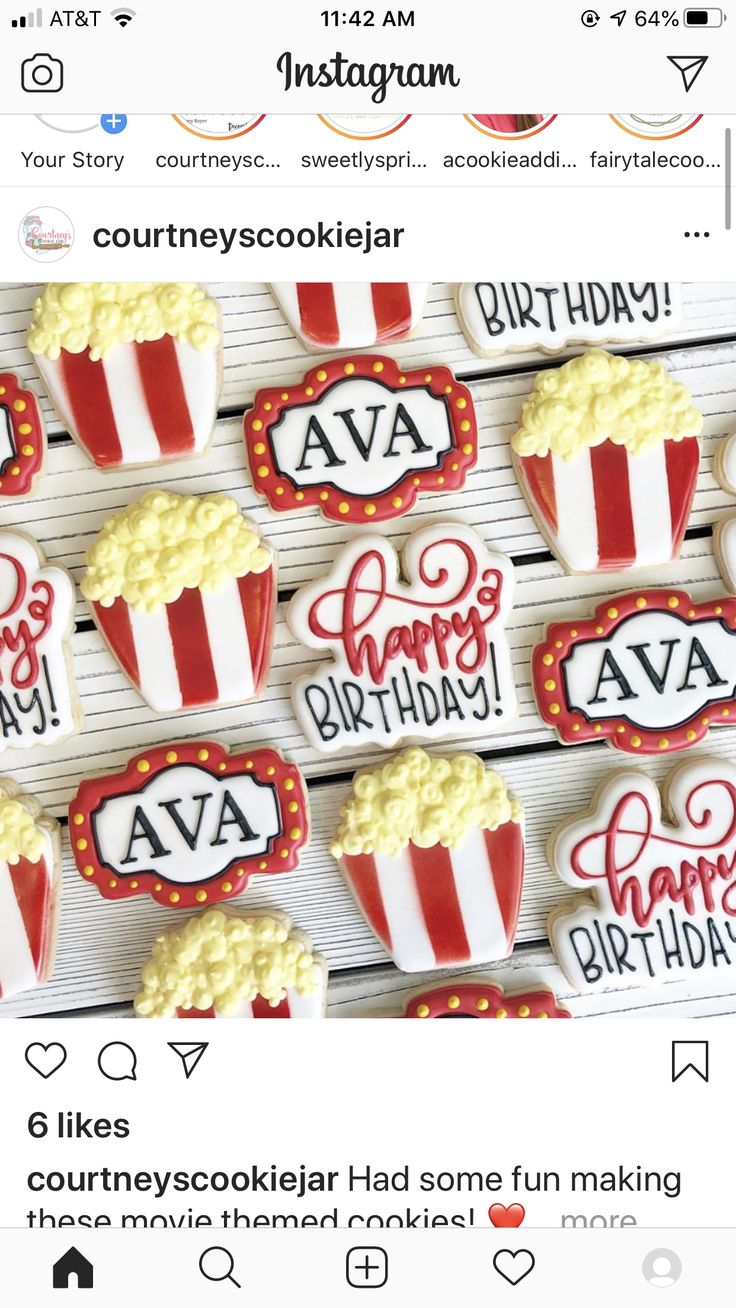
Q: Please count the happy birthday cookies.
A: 4